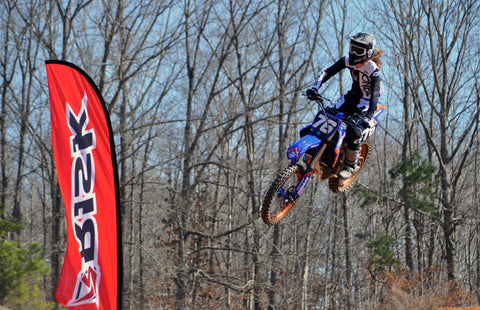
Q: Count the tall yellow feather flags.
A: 0